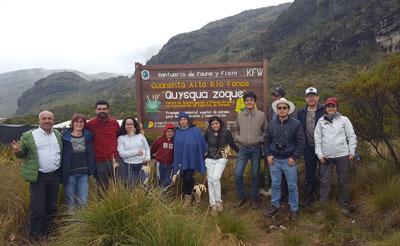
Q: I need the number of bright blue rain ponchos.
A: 1